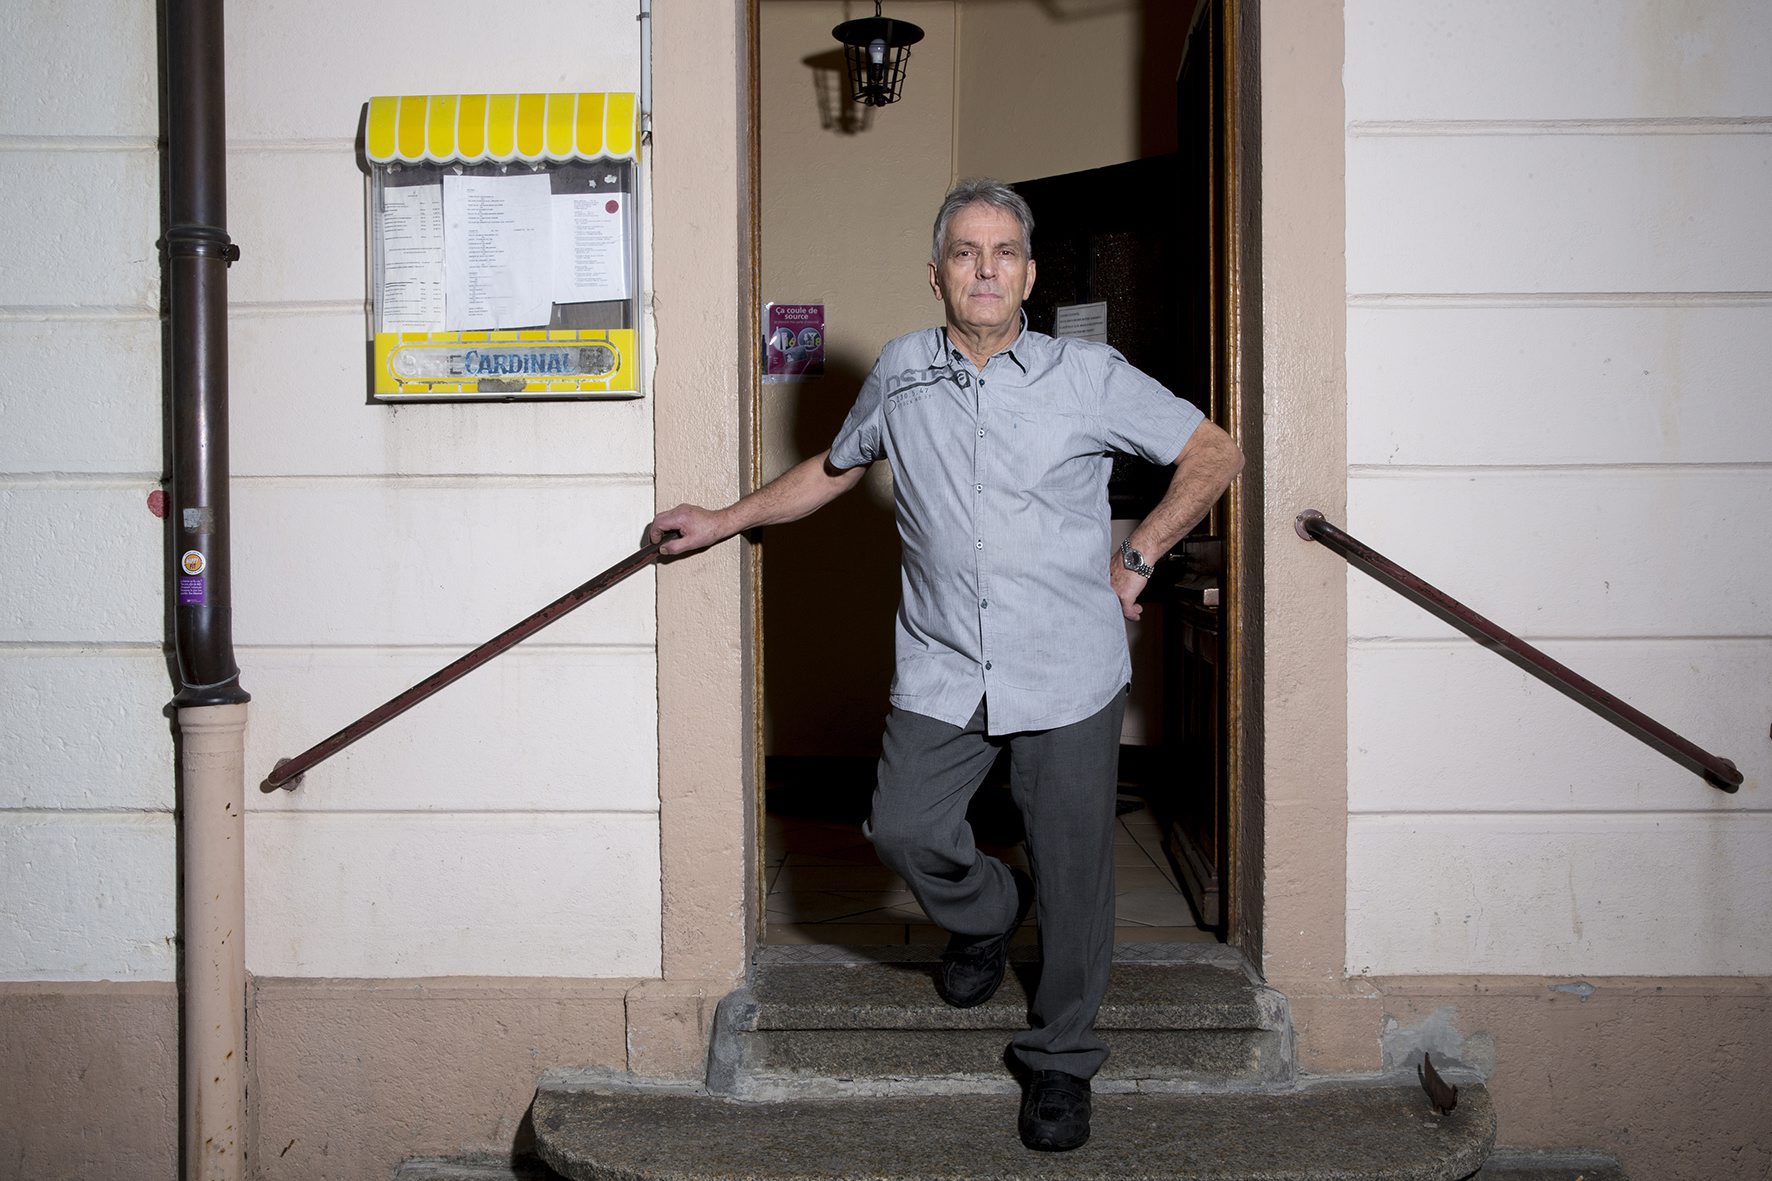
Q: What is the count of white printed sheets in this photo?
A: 4